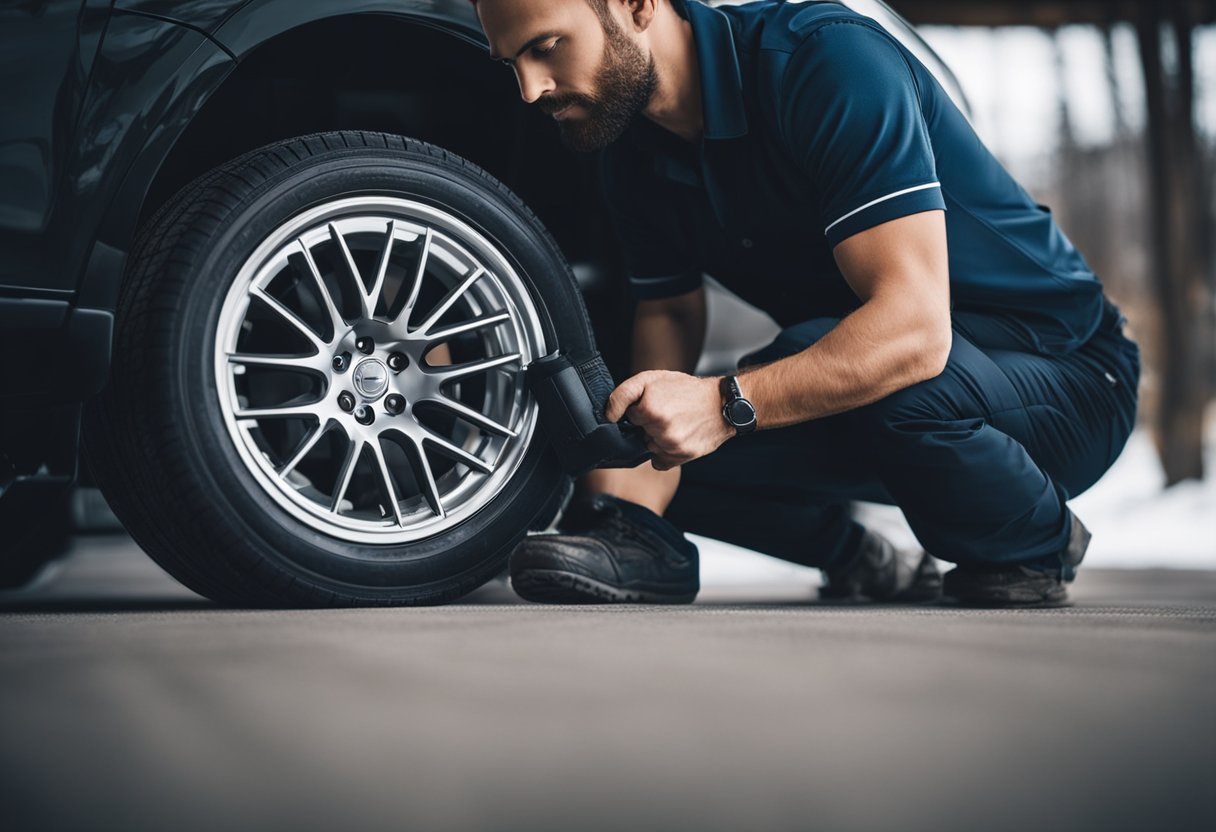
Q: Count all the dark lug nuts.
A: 6